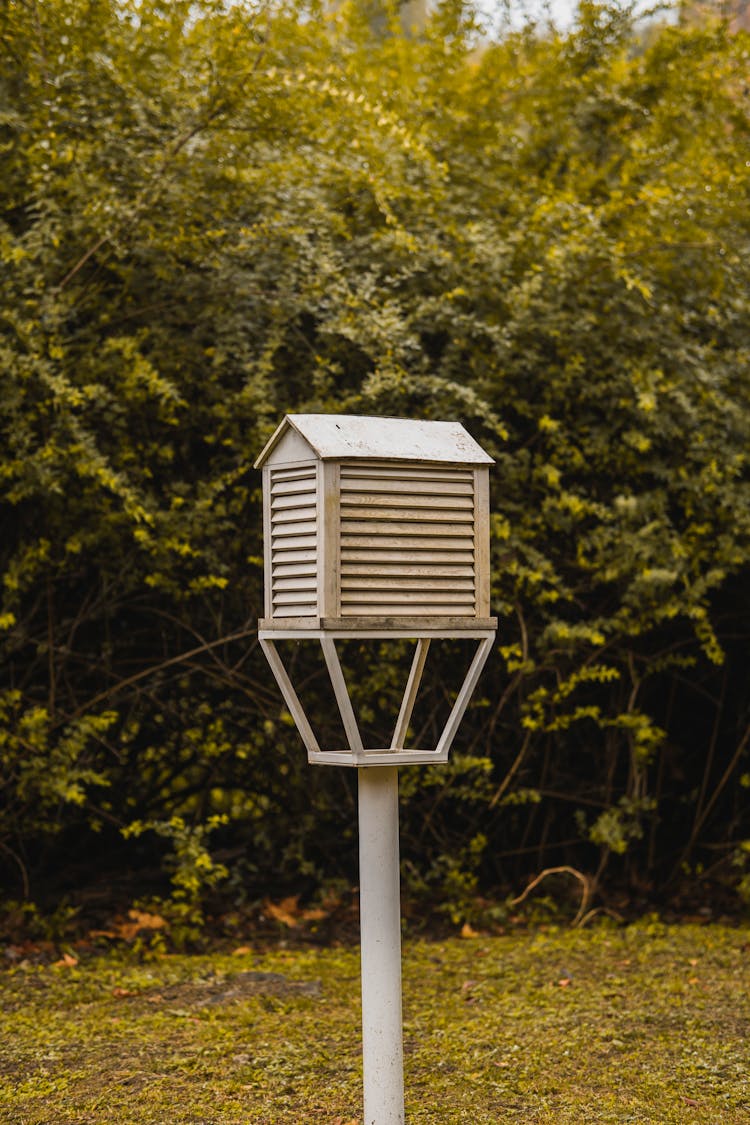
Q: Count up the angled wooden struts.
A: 4